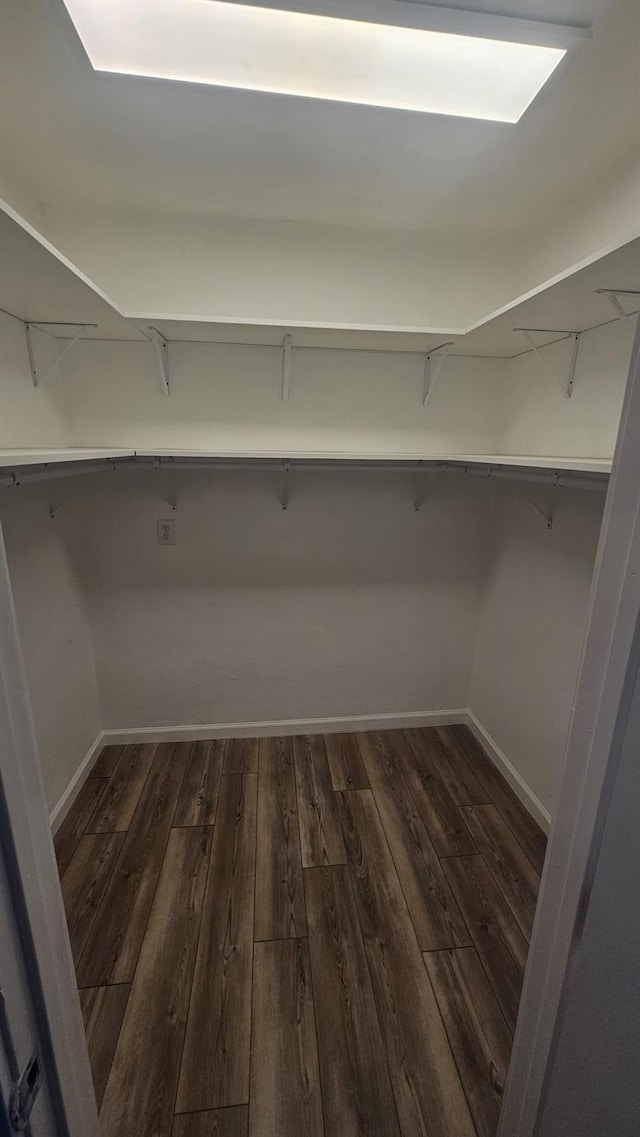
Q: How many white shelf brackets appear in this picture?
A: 11